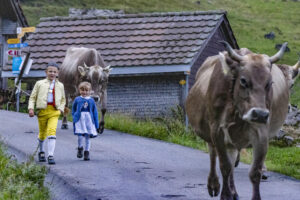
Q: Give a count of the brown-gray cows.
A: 3